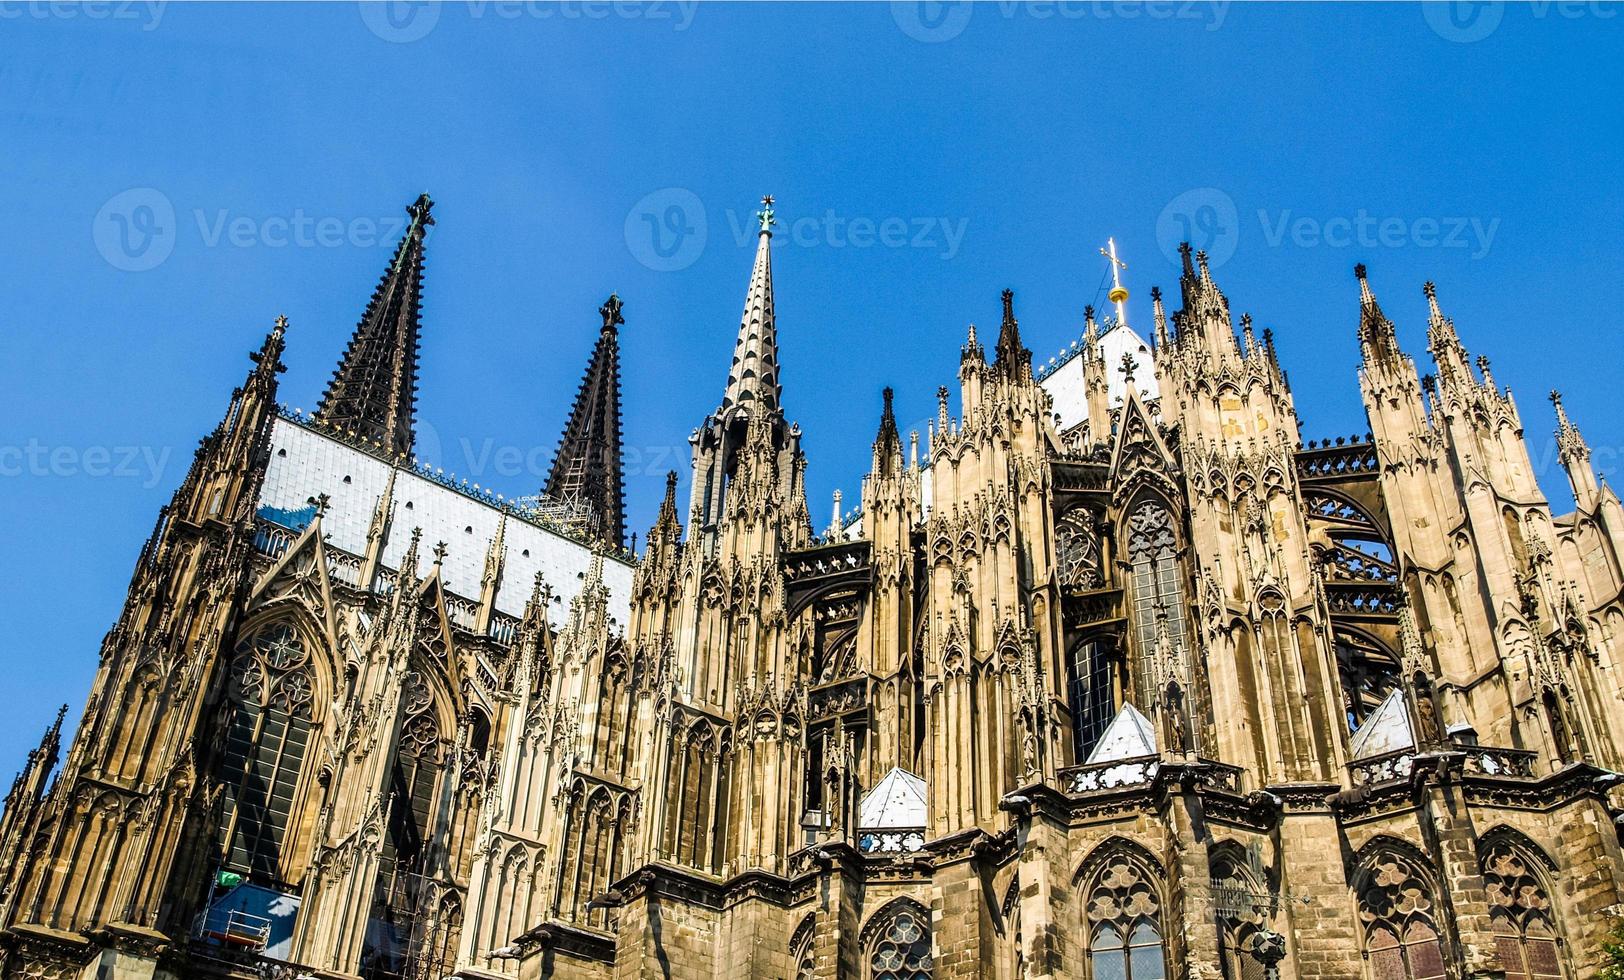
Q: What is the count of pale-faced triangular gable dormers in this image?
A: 3